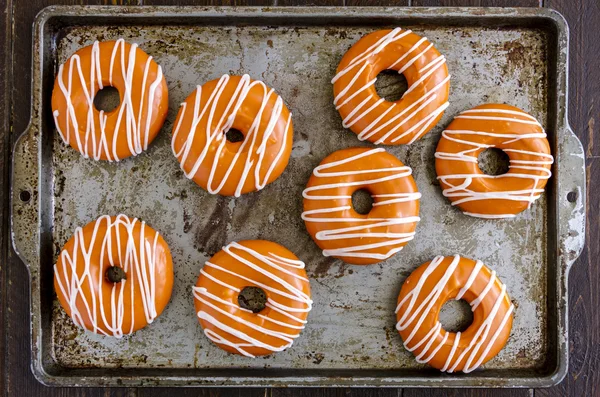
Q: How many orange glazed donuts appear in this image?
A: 8